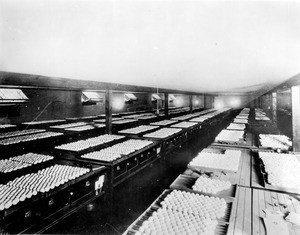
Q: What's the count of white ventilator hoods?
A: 5